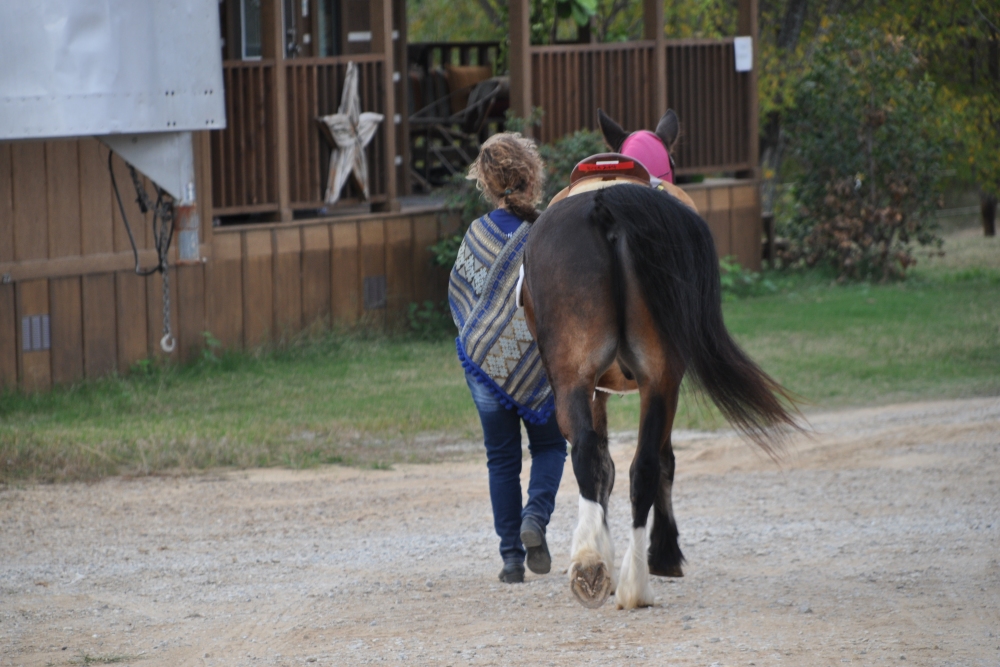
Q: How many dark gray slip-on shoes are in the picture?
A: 2